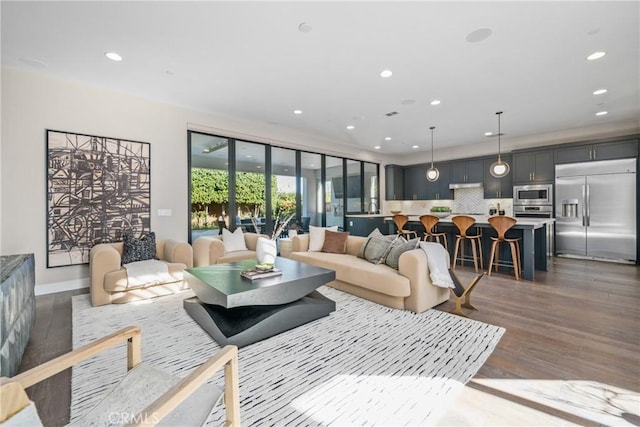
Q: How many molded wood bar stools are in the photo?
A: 4